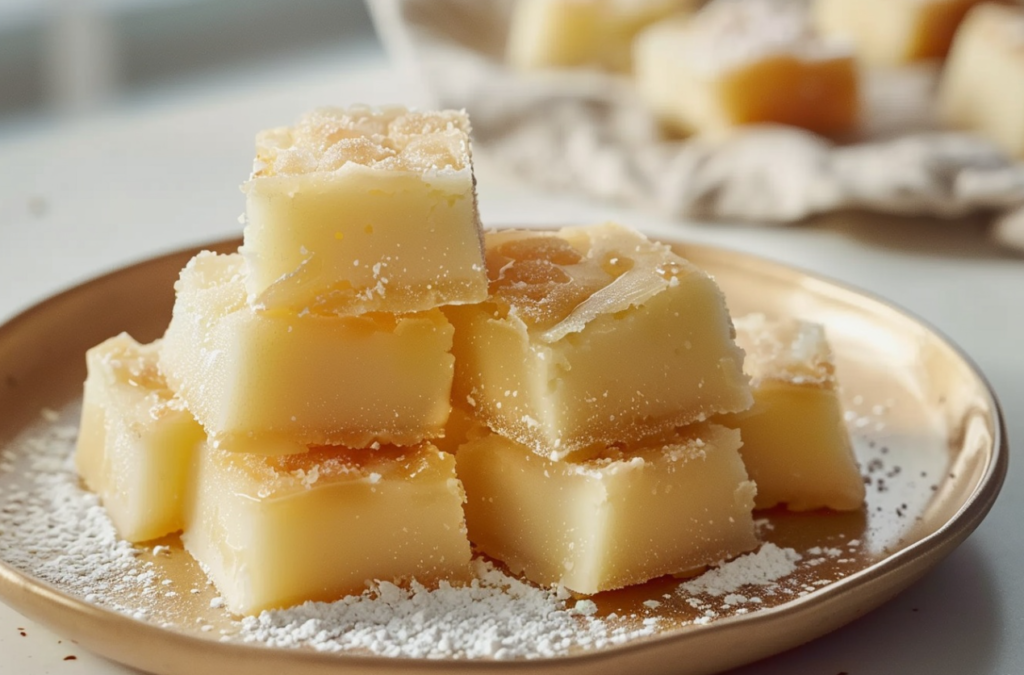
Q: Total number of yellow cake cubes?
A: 11